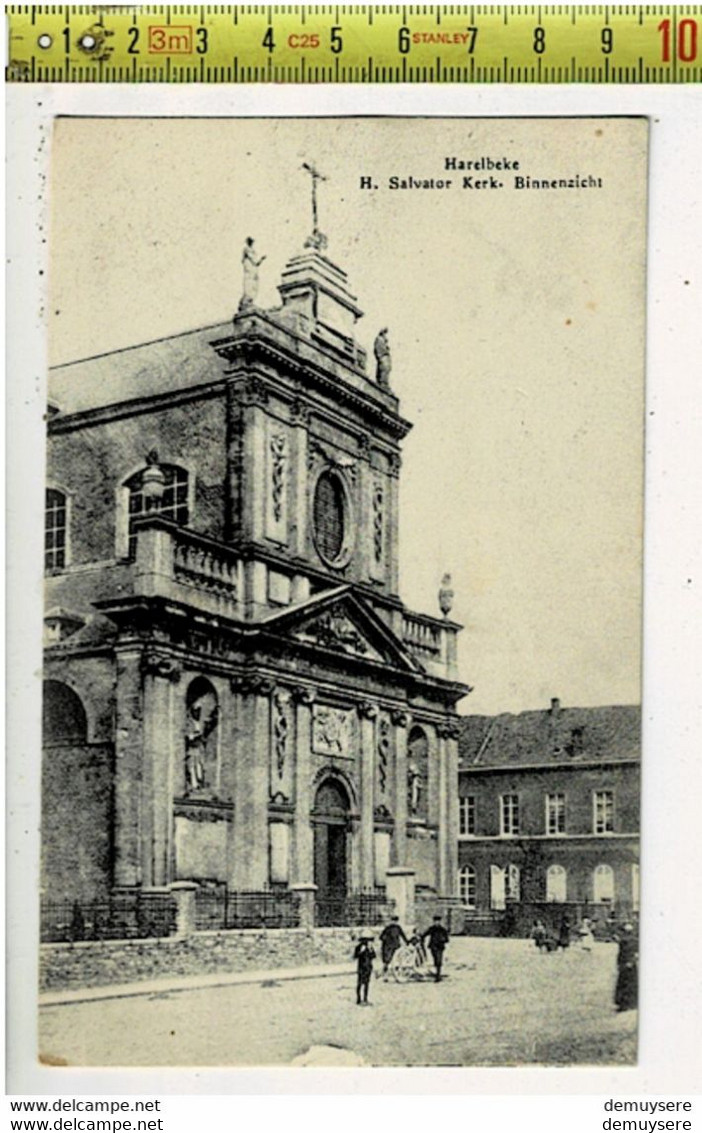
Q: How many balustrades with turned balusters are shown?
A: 2